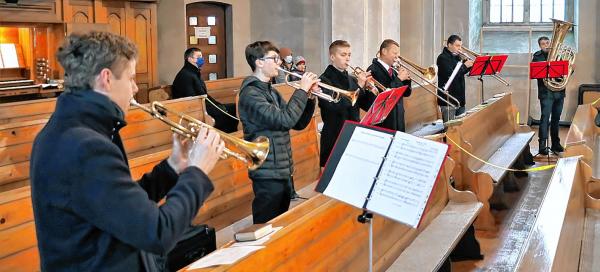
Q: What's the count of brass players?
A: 6